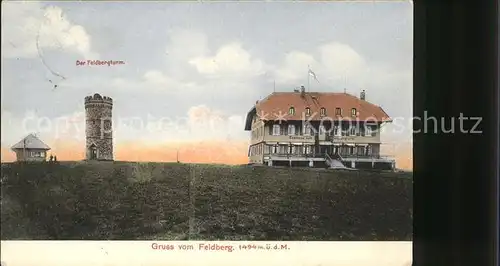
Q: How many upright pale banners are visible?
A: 1